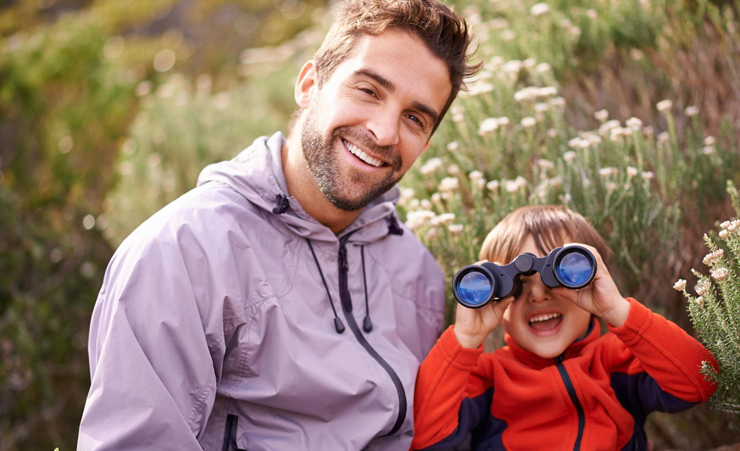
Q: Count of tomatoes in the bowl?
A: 0